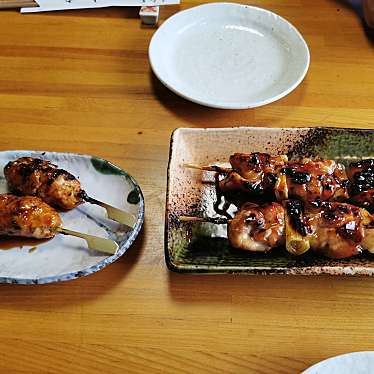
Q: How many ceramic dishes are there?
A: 4